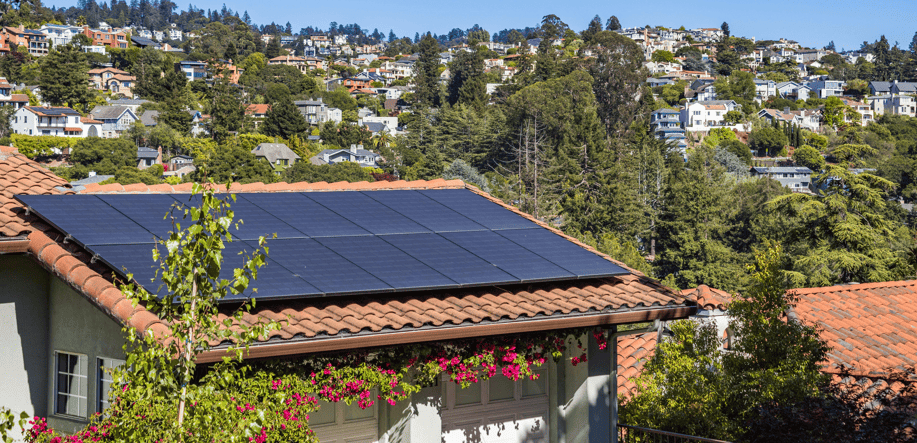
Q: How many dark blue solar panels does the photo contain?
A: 14